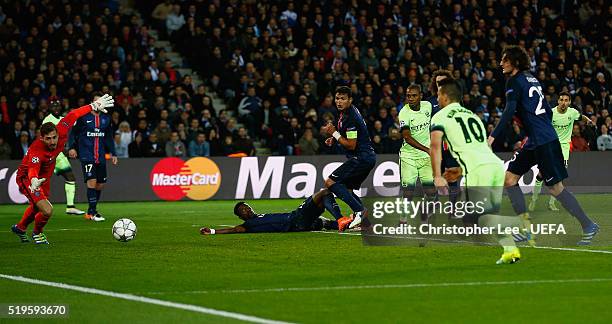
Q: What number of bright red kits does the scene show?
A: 1